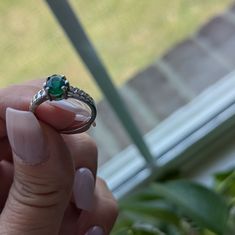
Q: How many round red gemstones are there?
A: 0